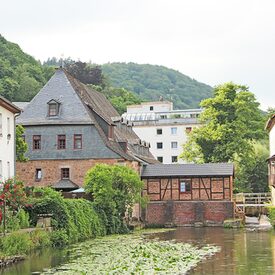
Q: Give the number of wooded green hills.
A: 2